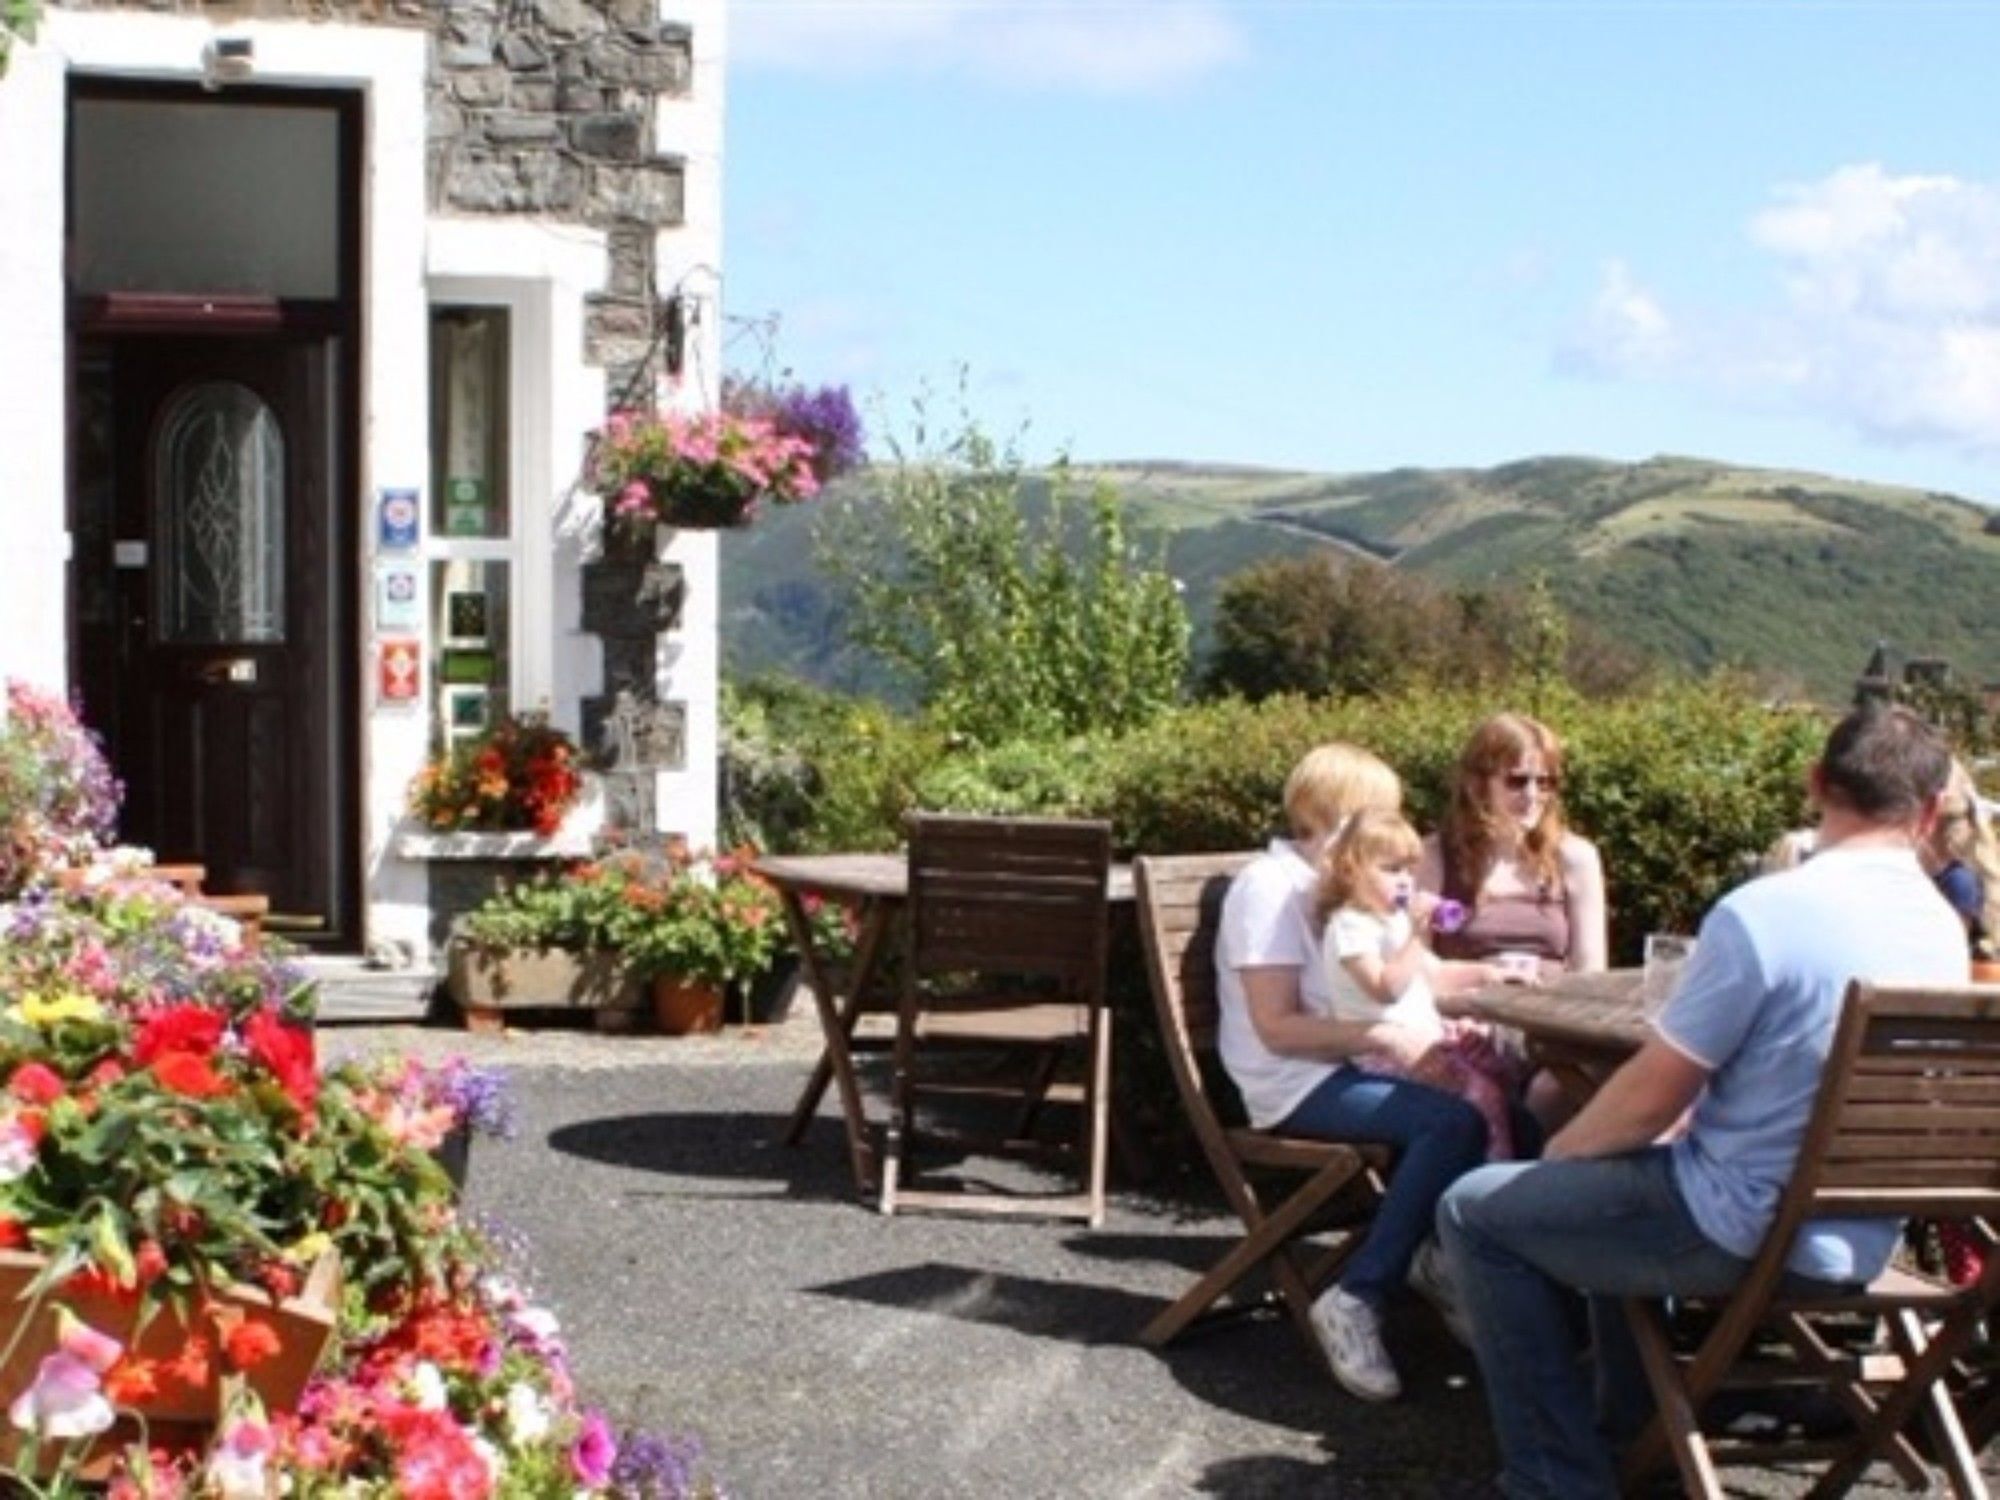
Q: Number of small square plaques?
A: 3